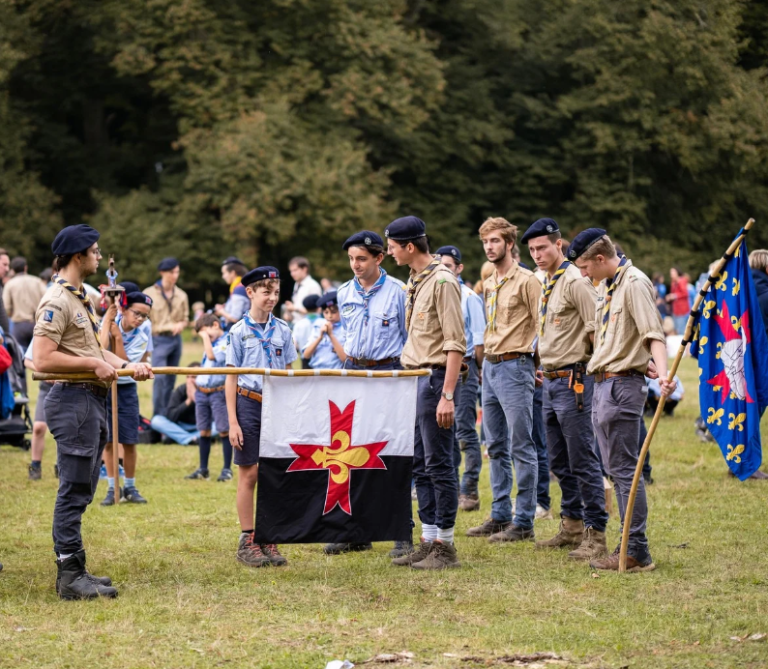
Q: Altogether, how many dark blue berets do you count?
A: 13